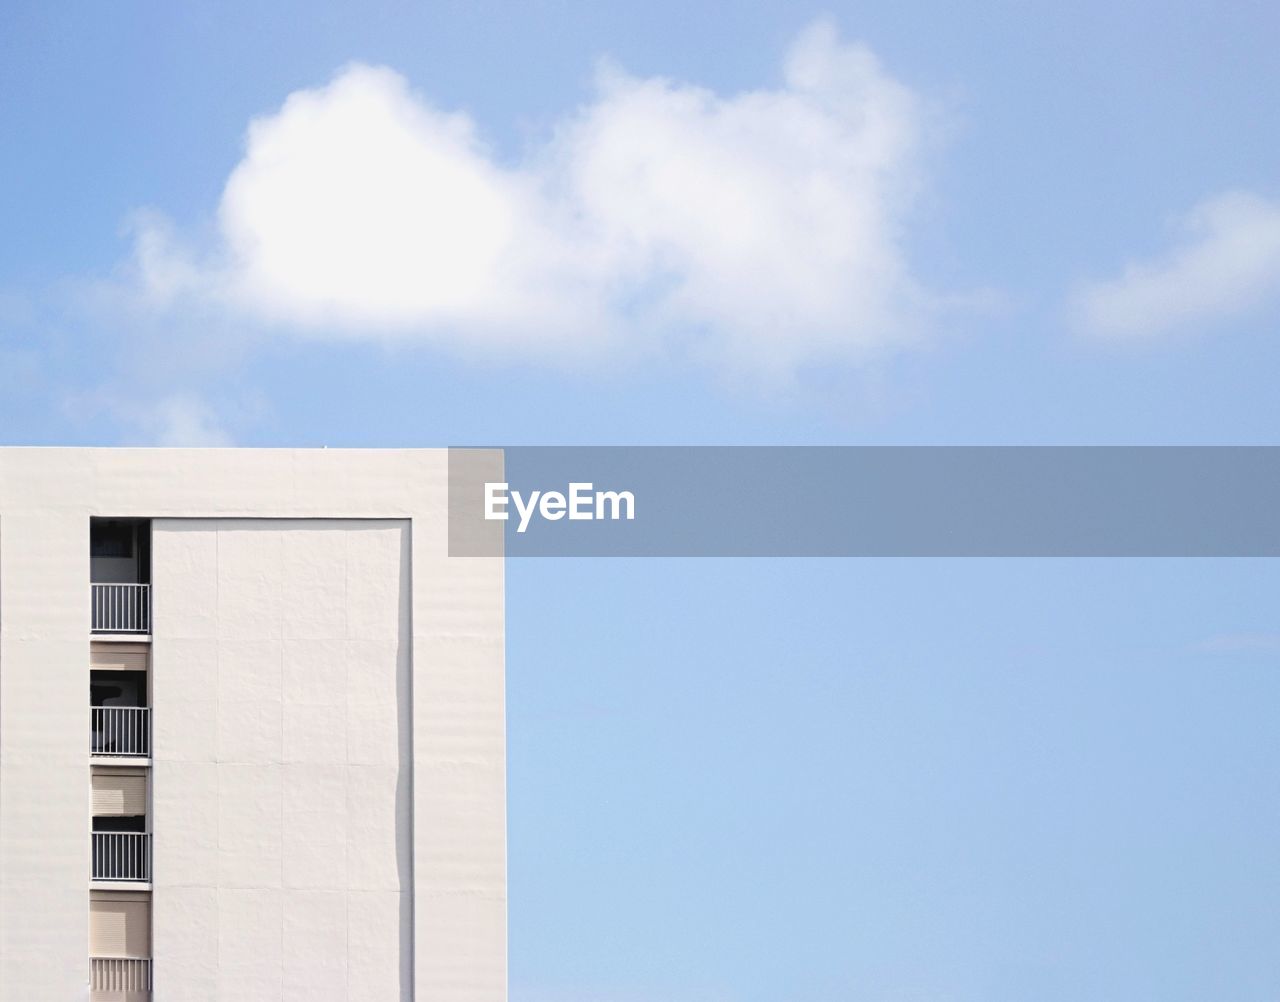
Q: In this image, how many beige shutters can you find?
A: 3